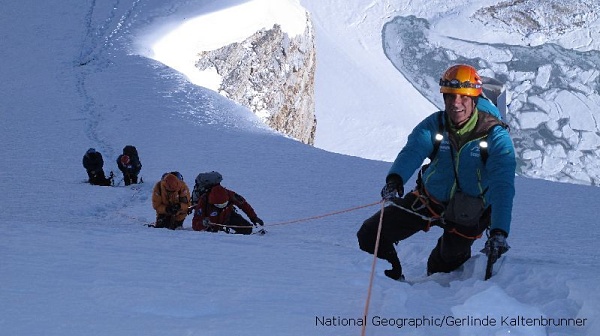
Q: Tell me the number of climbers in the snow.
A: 5